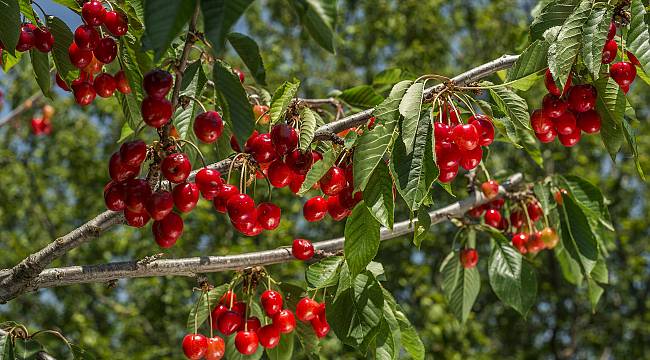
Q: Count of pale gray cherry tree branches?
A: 2